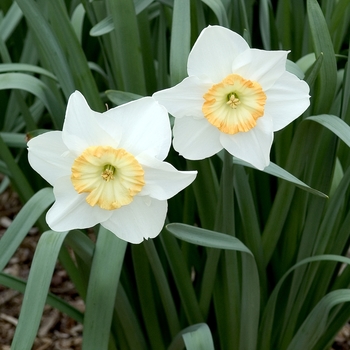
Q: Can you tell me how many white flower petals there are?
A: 12